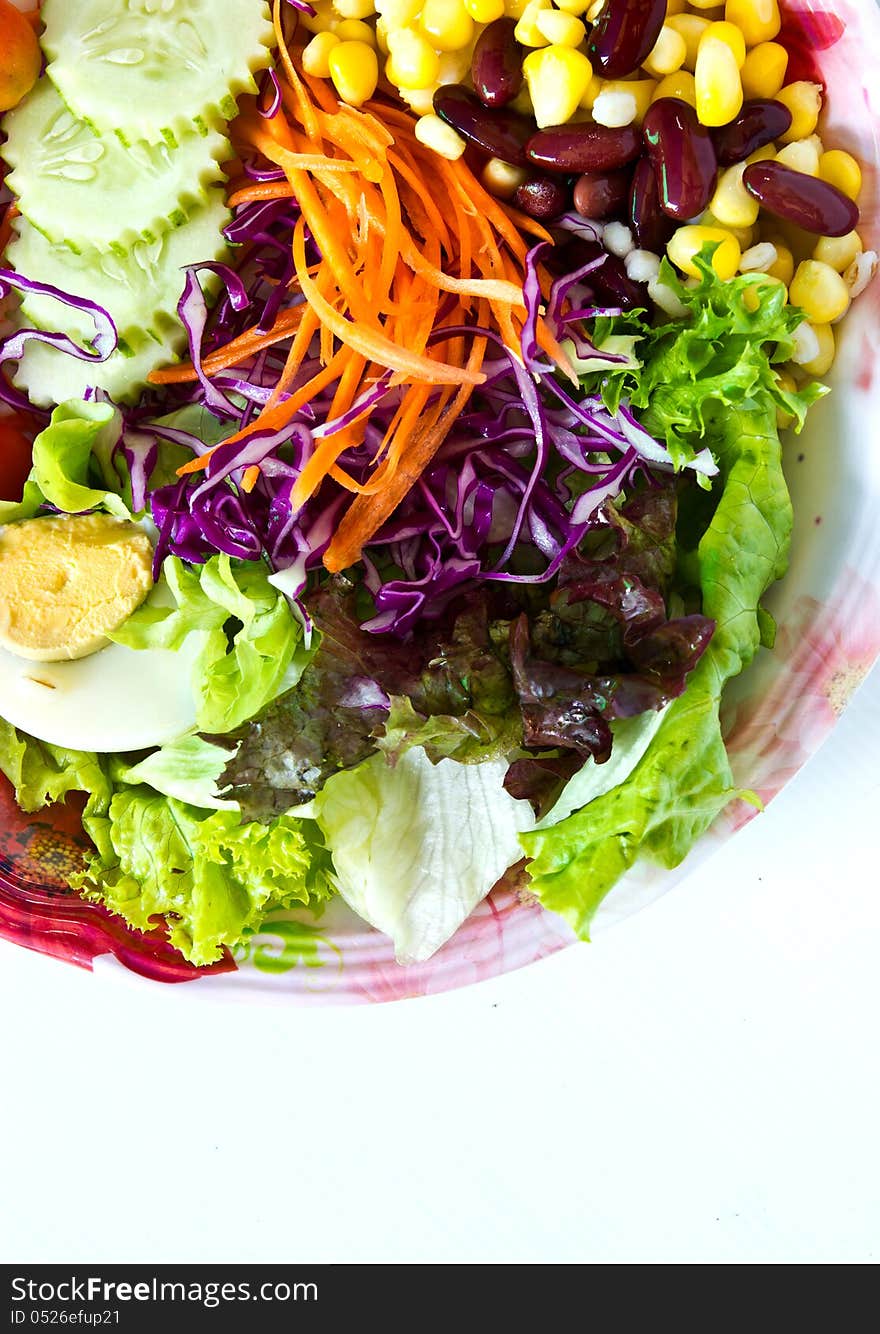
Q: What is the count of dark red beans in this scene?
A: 11